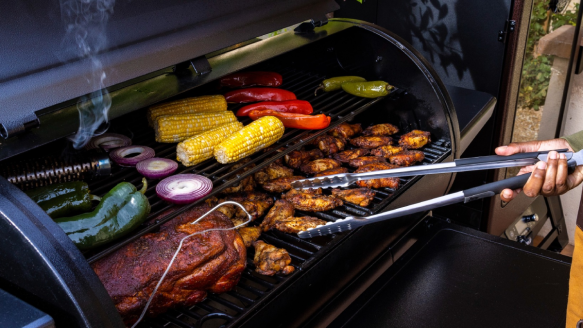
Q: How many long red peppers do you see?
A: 4